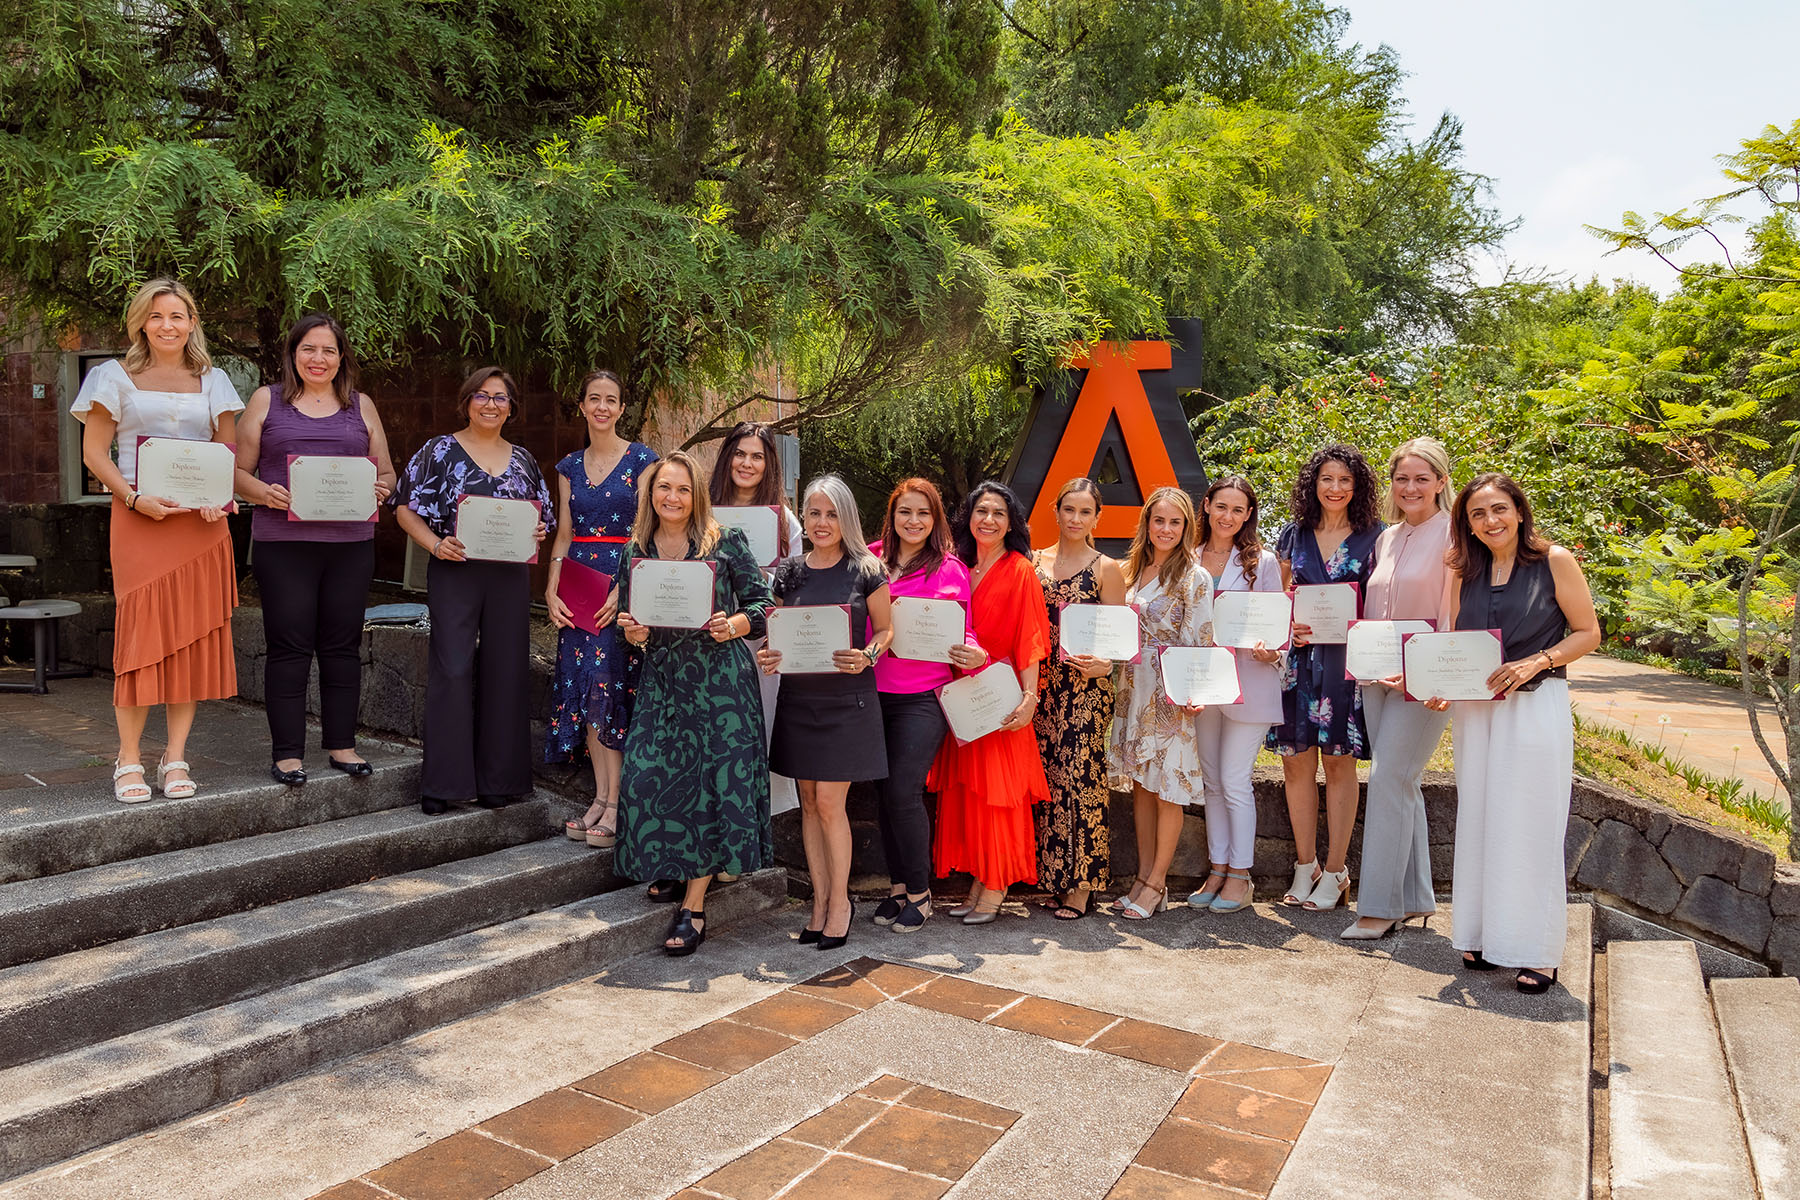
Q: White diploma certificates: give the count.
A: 14